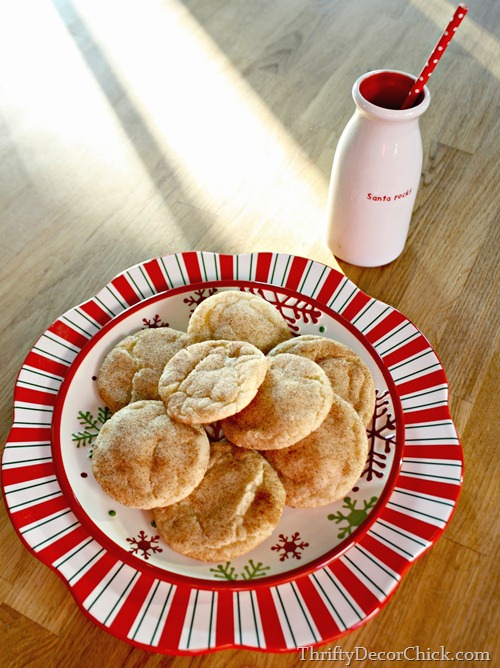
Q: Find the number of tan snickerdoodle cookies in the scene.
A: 8